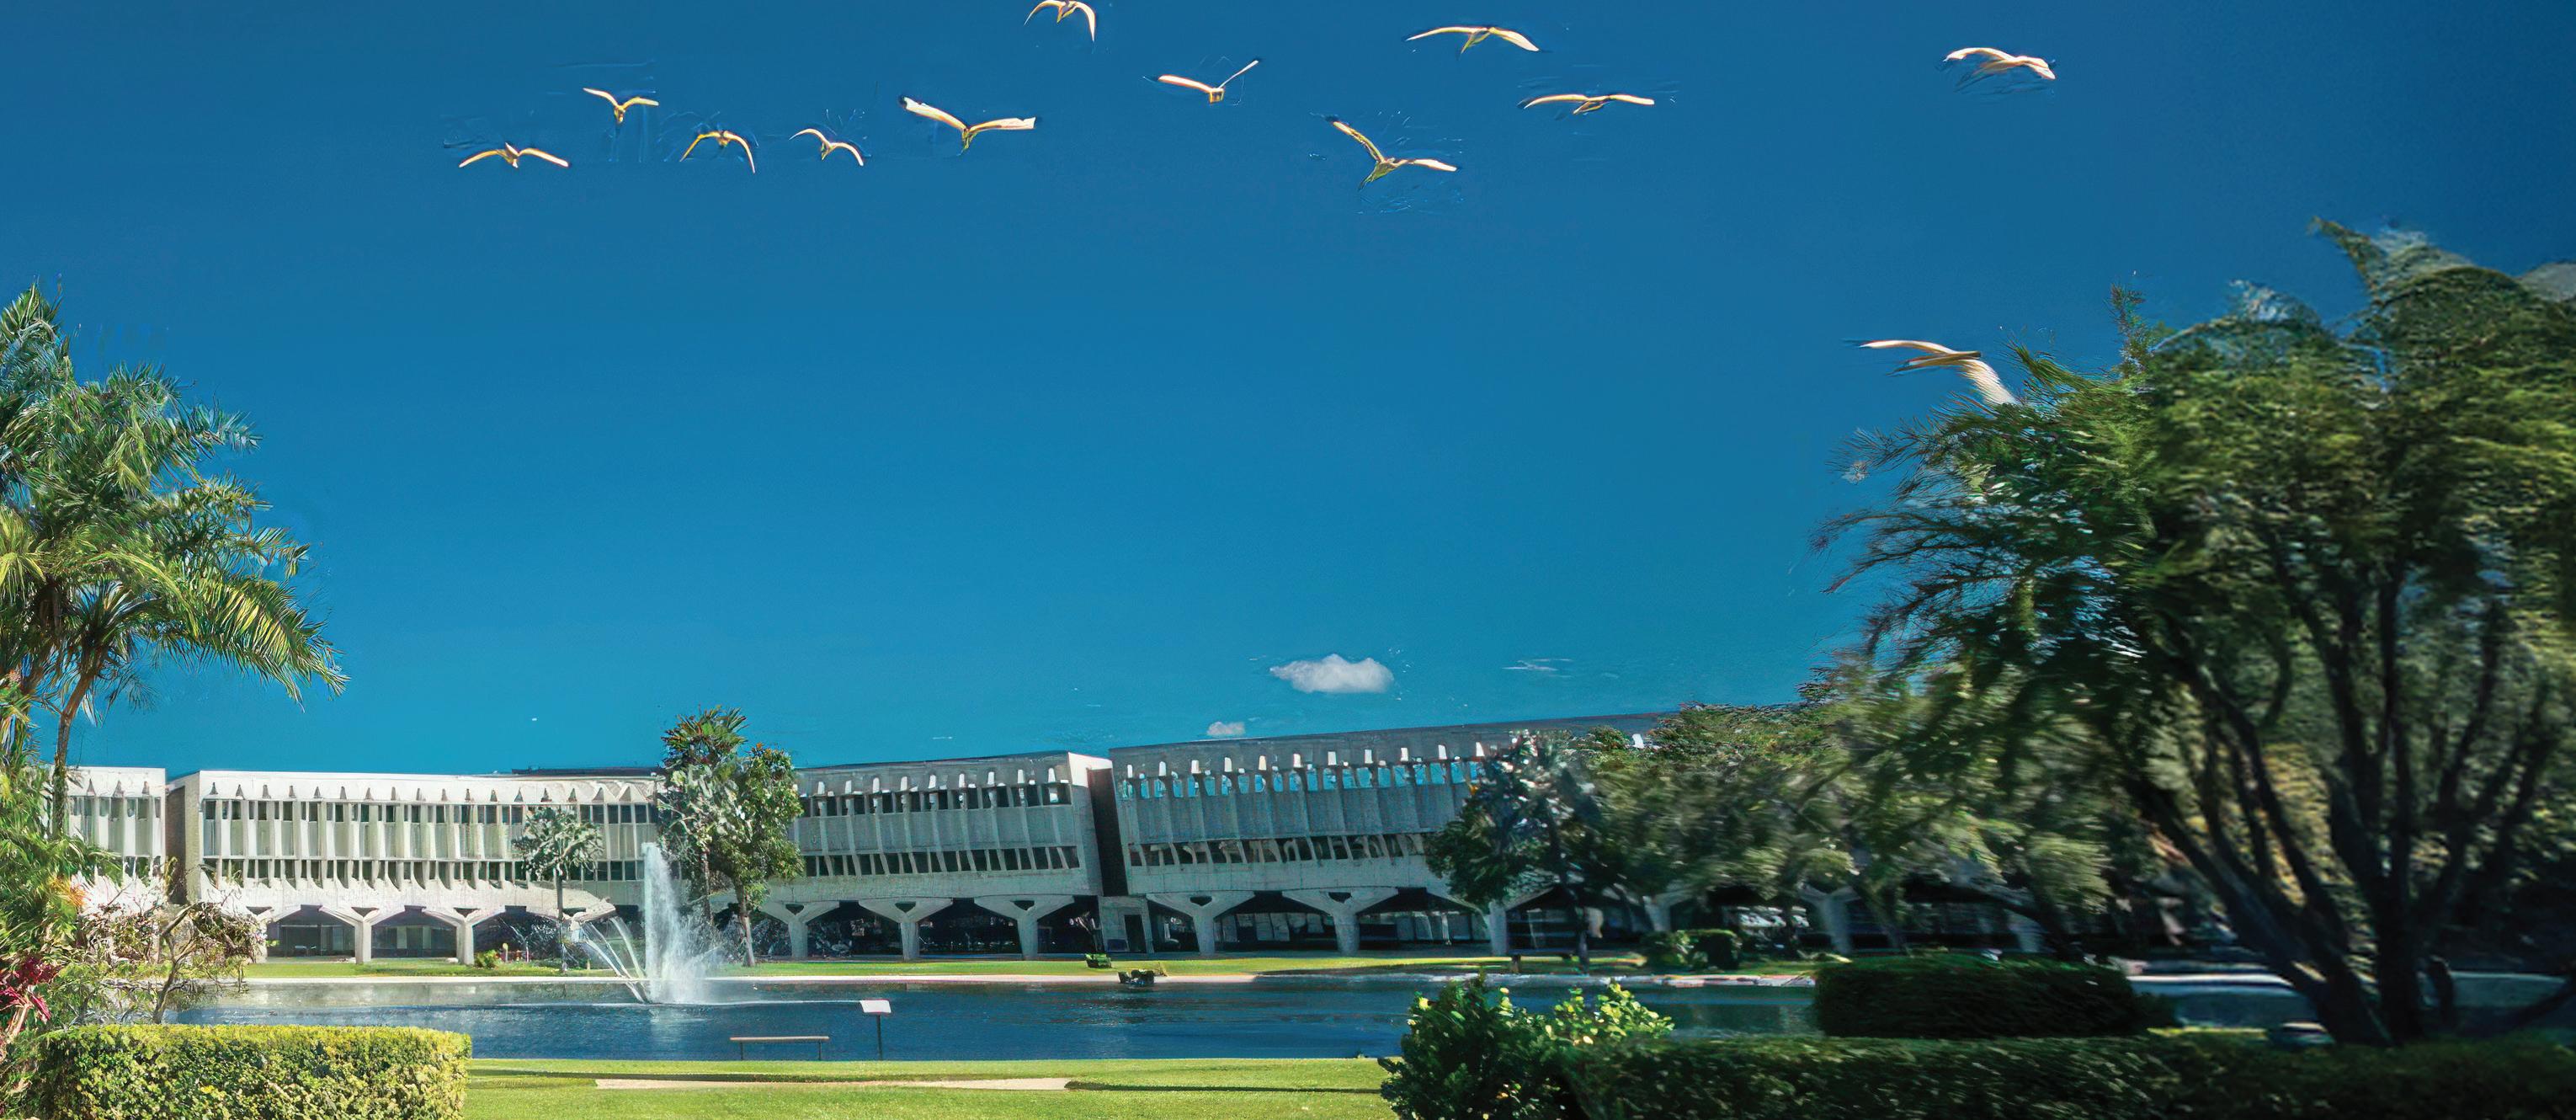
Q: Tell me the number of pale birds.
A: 12